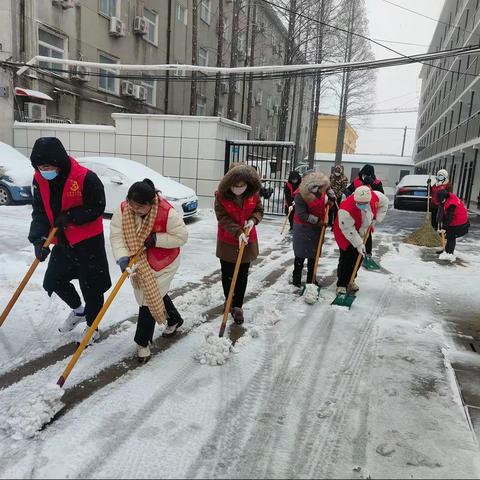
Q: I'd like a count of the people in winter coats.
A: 10